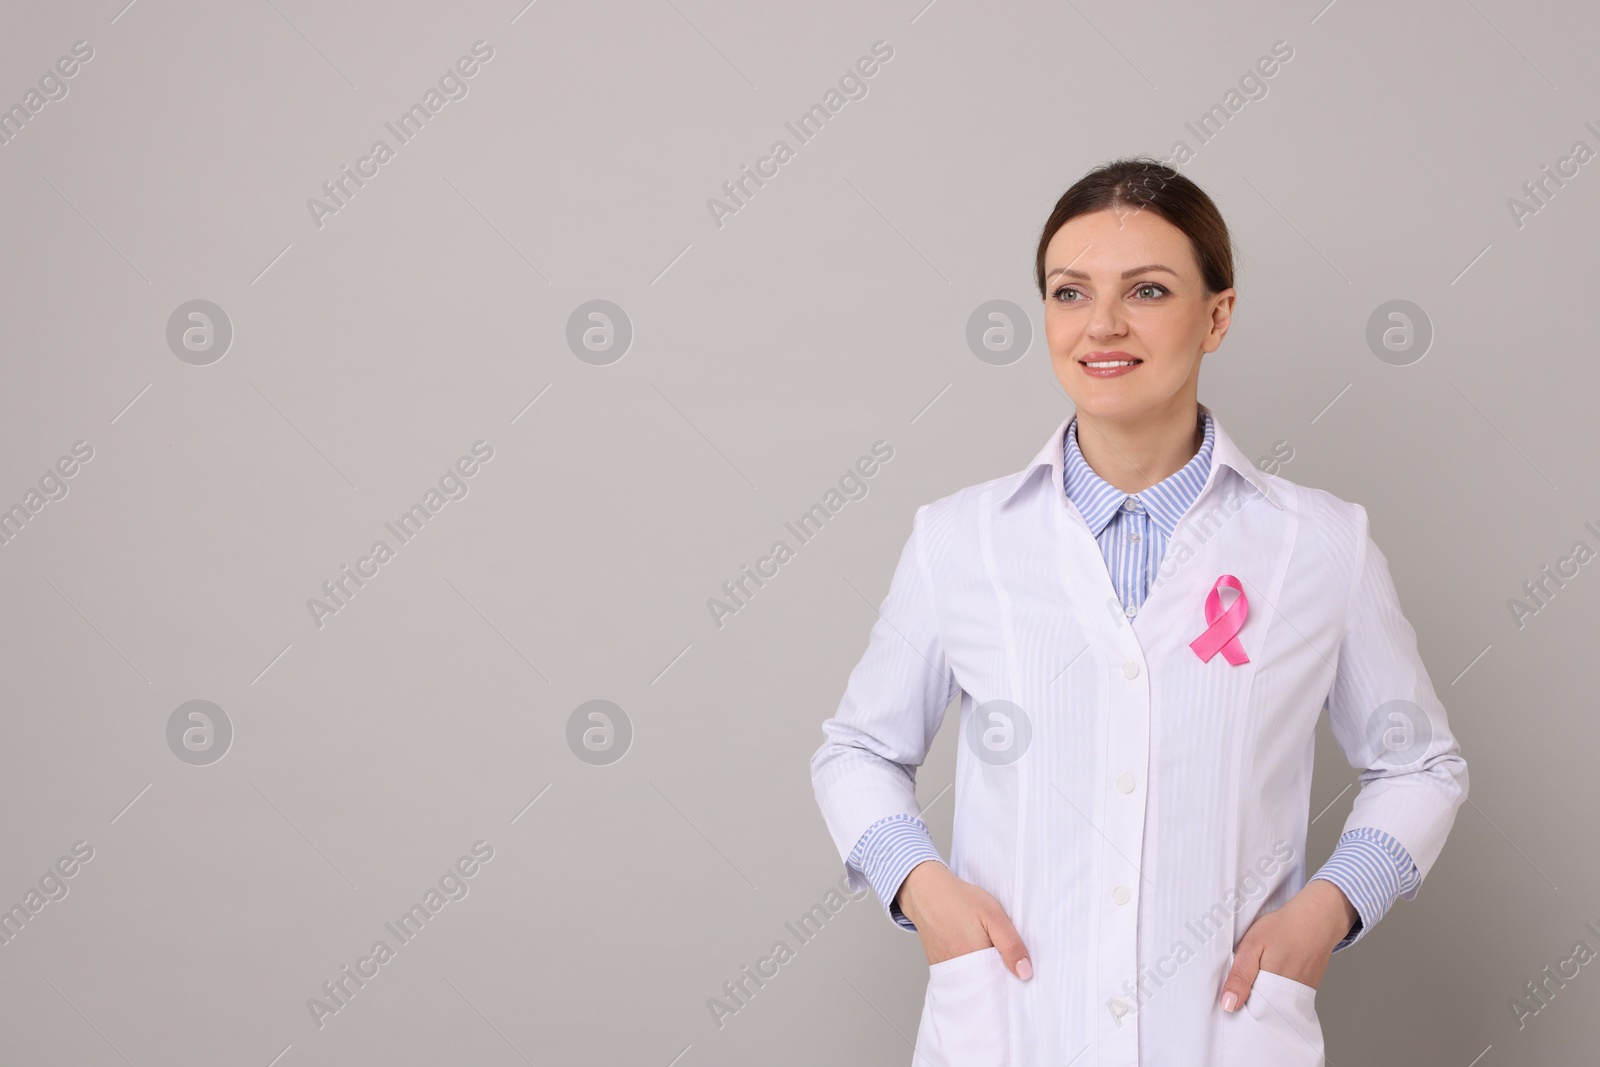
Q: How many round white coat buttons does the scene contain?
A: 4